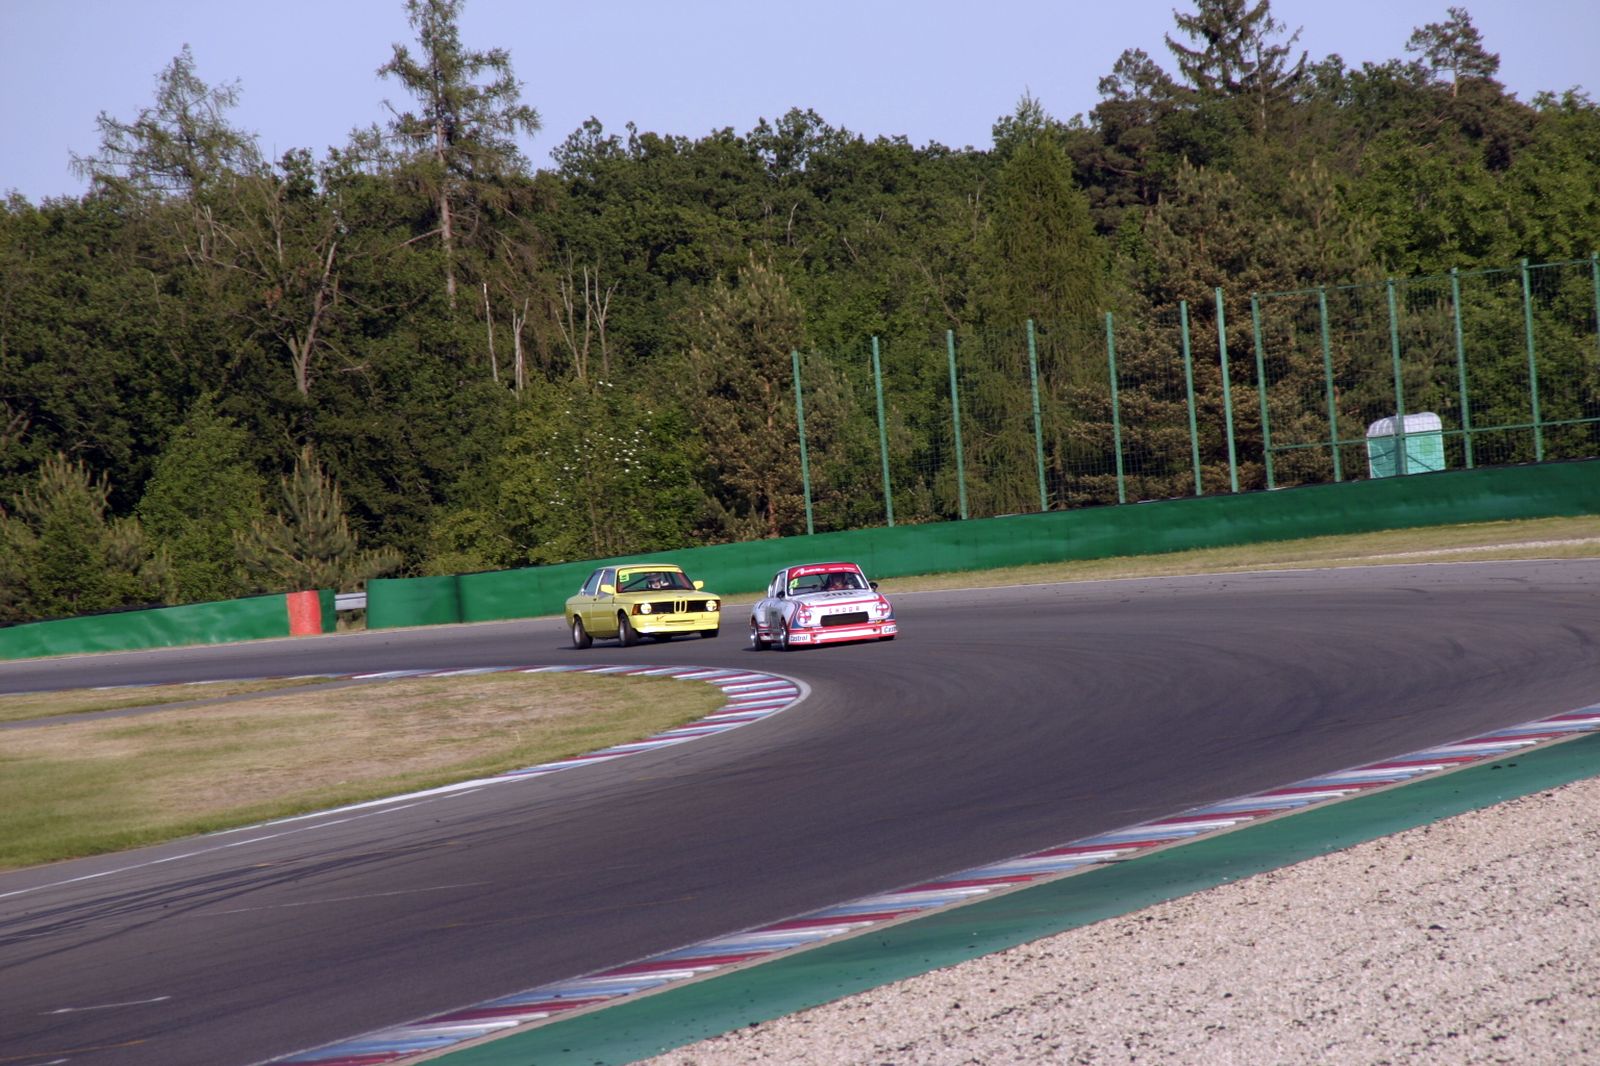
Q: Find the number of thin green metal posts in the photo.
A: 13